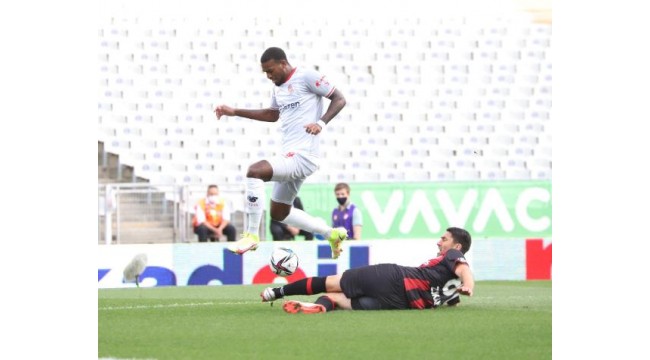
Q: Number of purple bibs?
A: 1